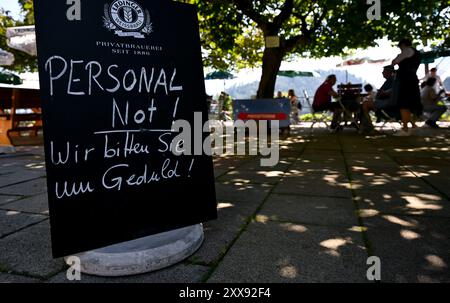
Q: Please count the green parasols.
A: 4